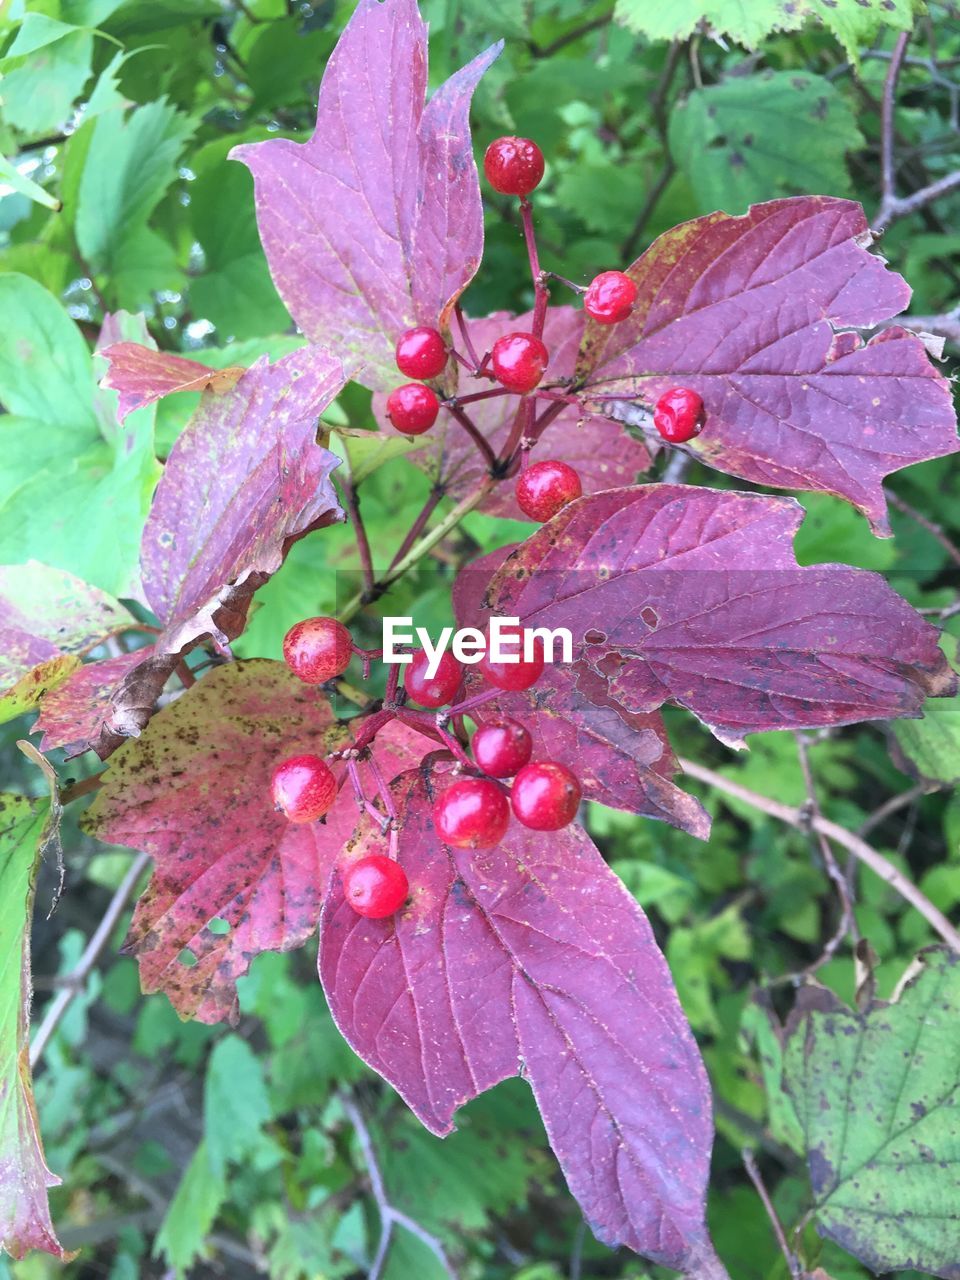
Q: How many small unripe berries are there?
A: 0